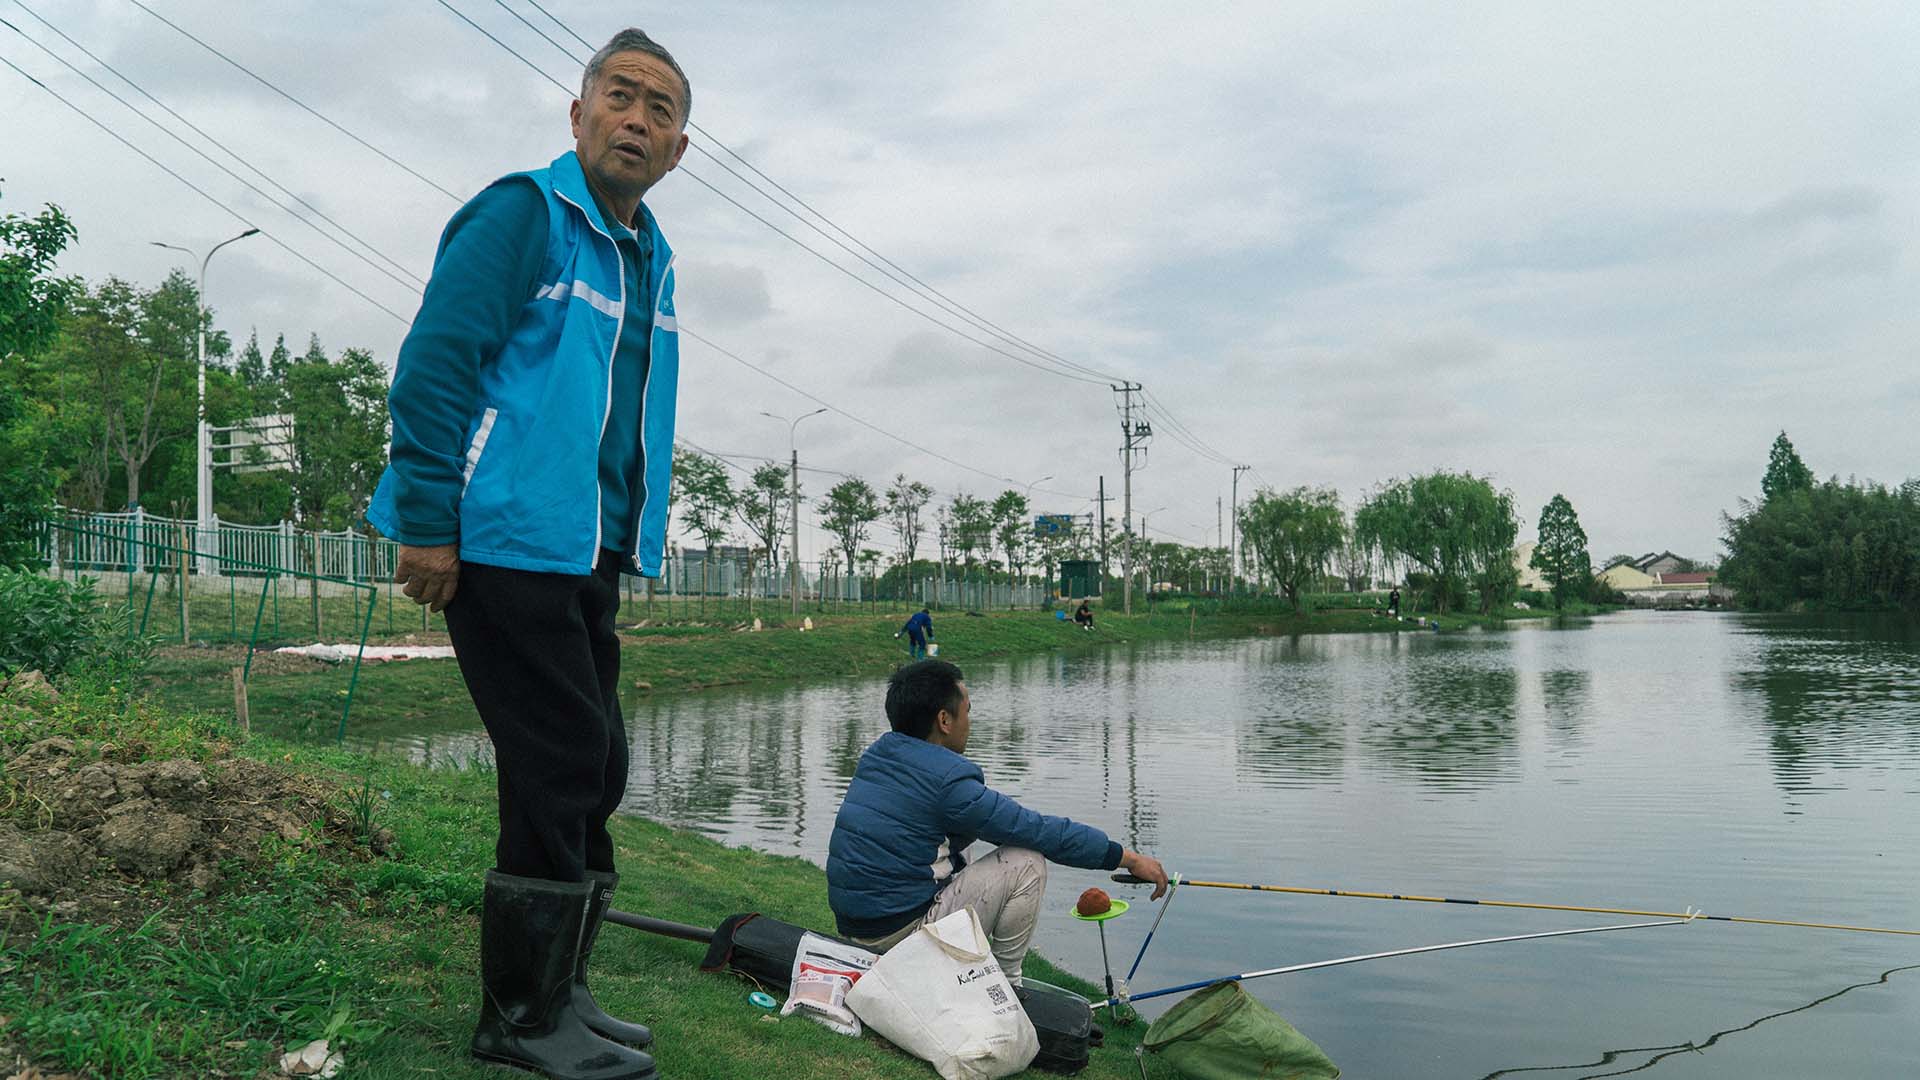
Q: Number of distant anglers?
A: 3